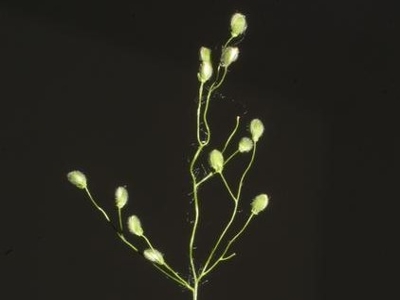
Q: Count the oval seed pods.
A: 12